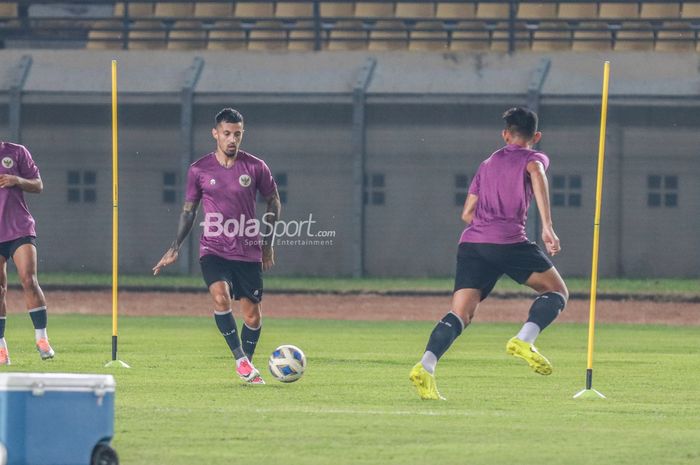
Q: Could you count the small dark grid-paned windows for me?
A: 7